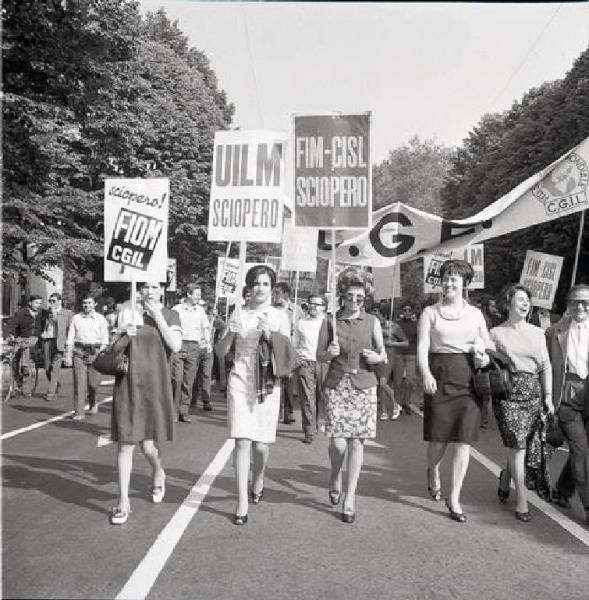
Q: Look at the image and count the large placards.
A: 3